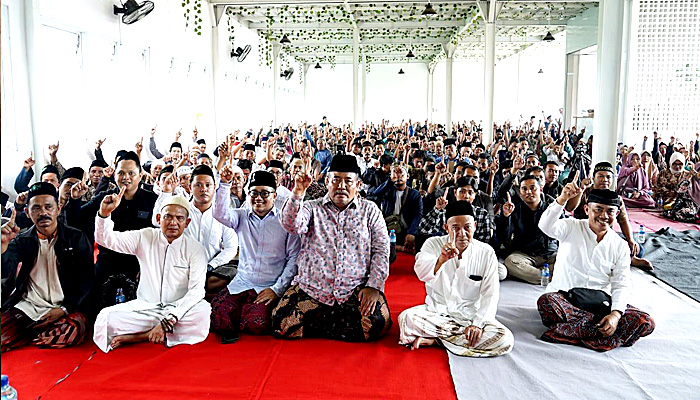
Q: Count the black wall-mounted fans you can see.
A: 3